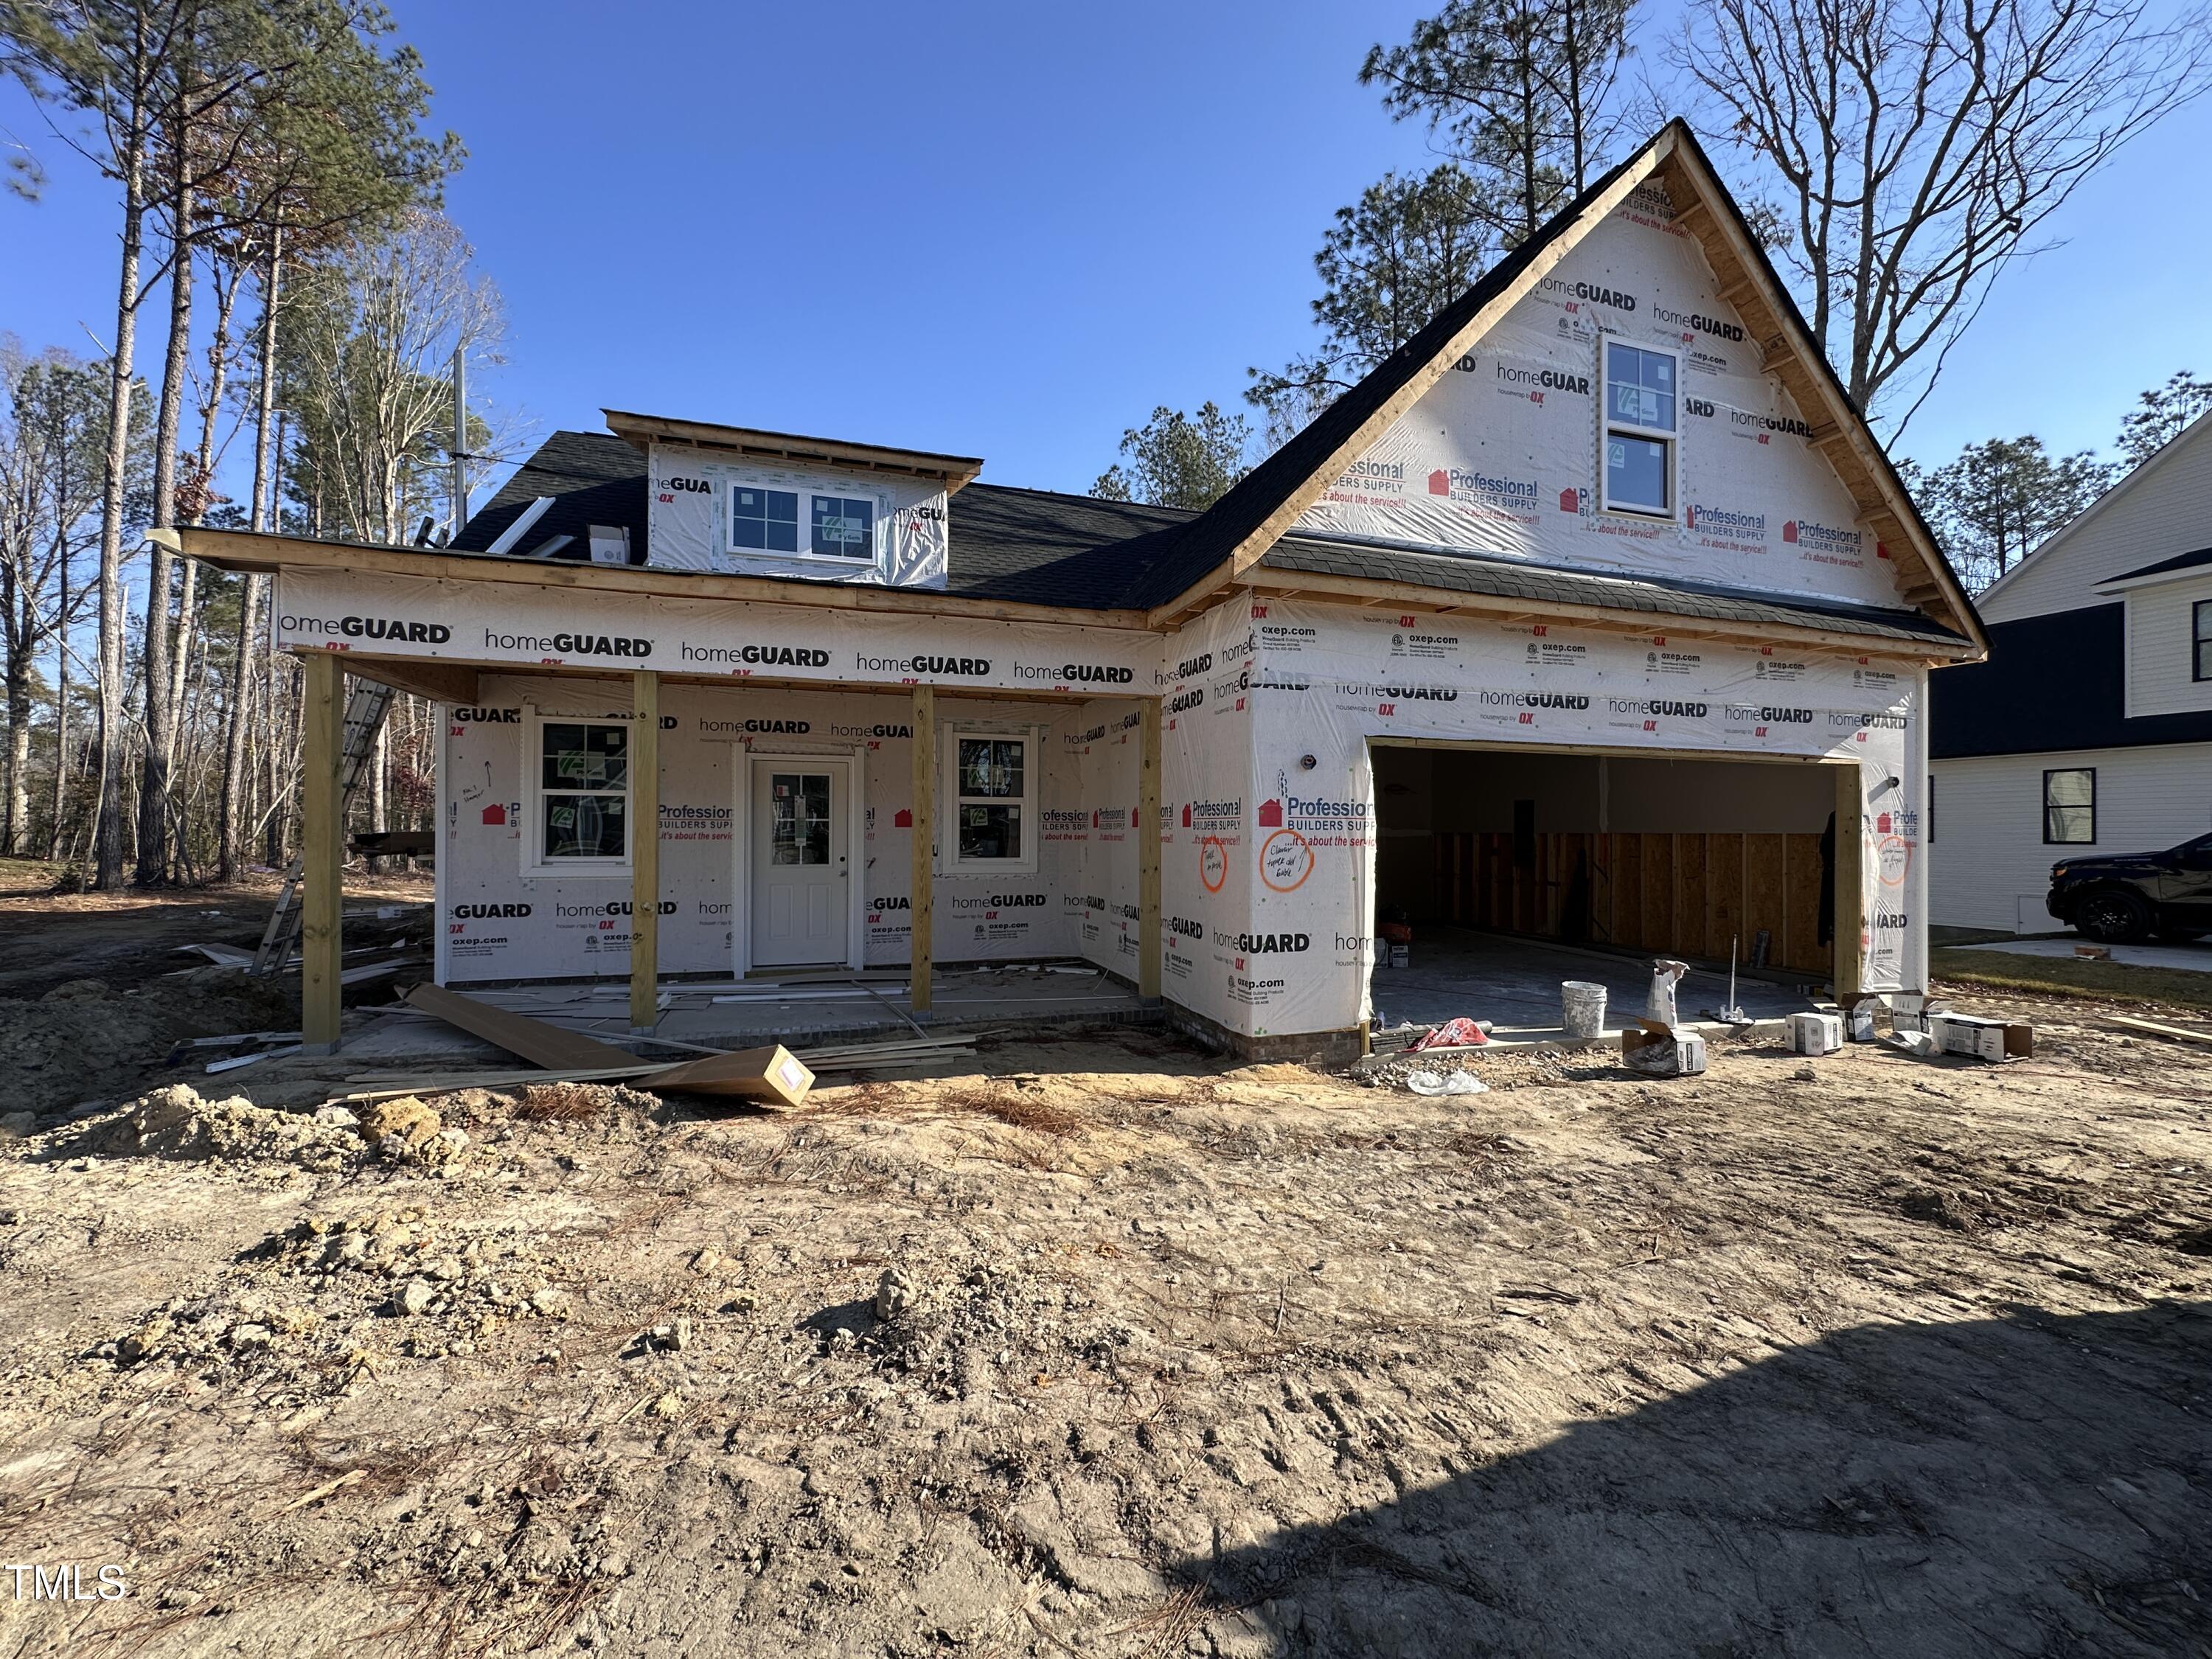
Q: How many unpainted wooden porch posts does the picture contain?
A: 4